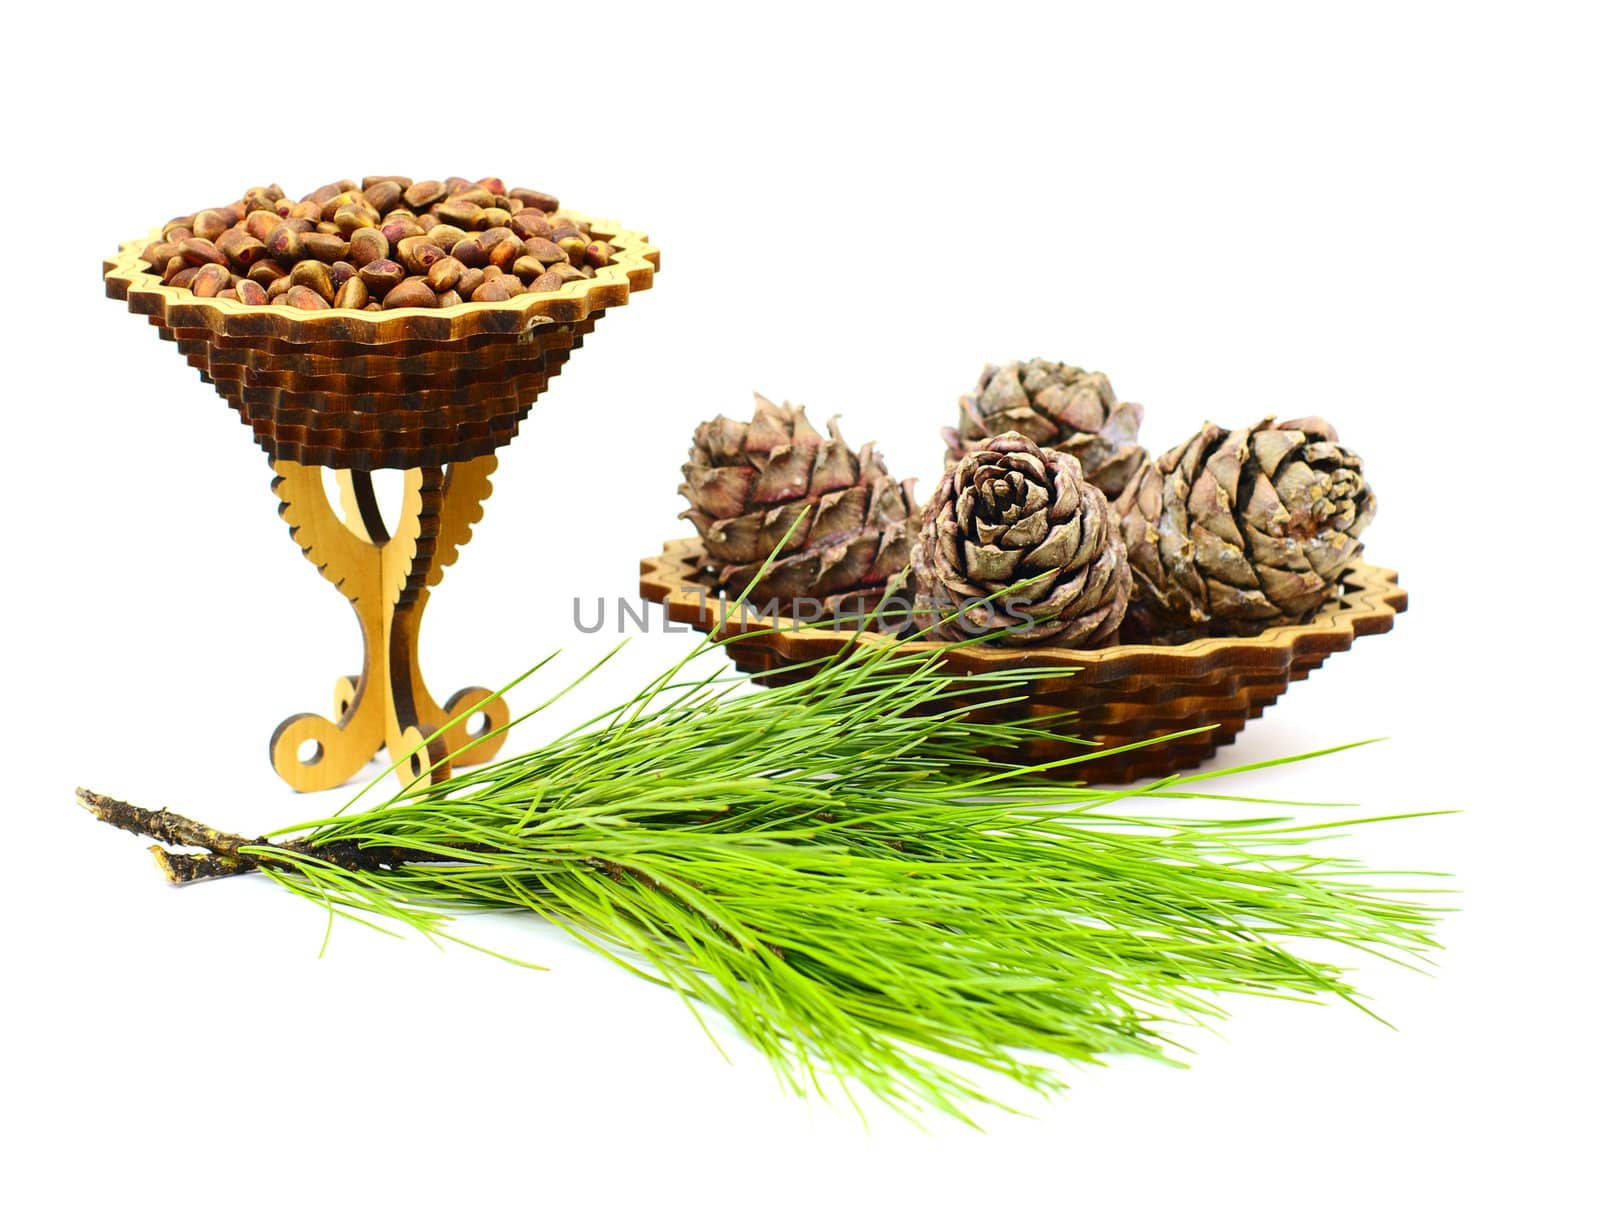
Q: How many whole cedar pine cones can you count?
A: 4